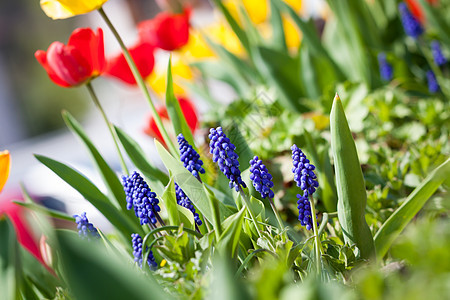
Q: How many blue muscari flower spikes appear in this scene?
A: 14